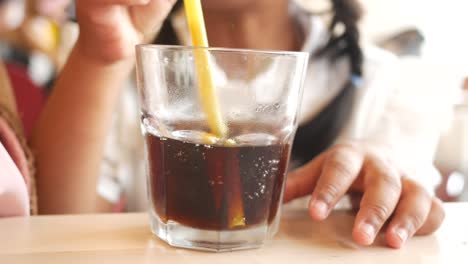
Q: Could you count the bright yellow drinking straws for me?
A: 1